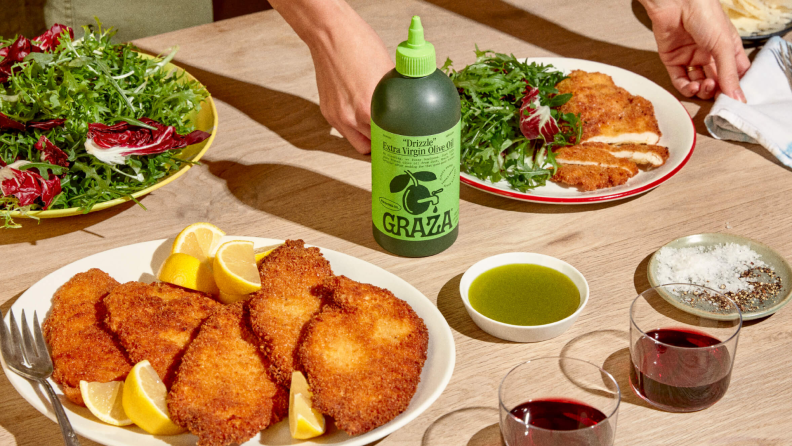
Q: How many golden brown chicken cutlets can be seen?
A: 6